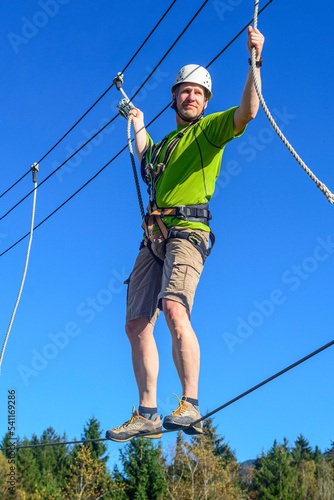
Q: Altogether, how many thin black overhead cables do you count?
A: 3